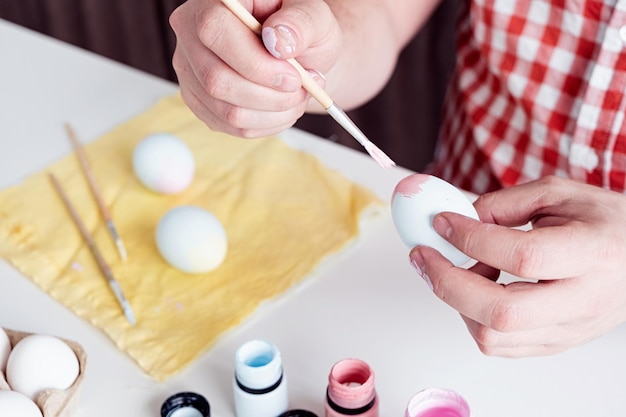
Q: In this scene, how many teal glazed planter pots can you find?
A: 0